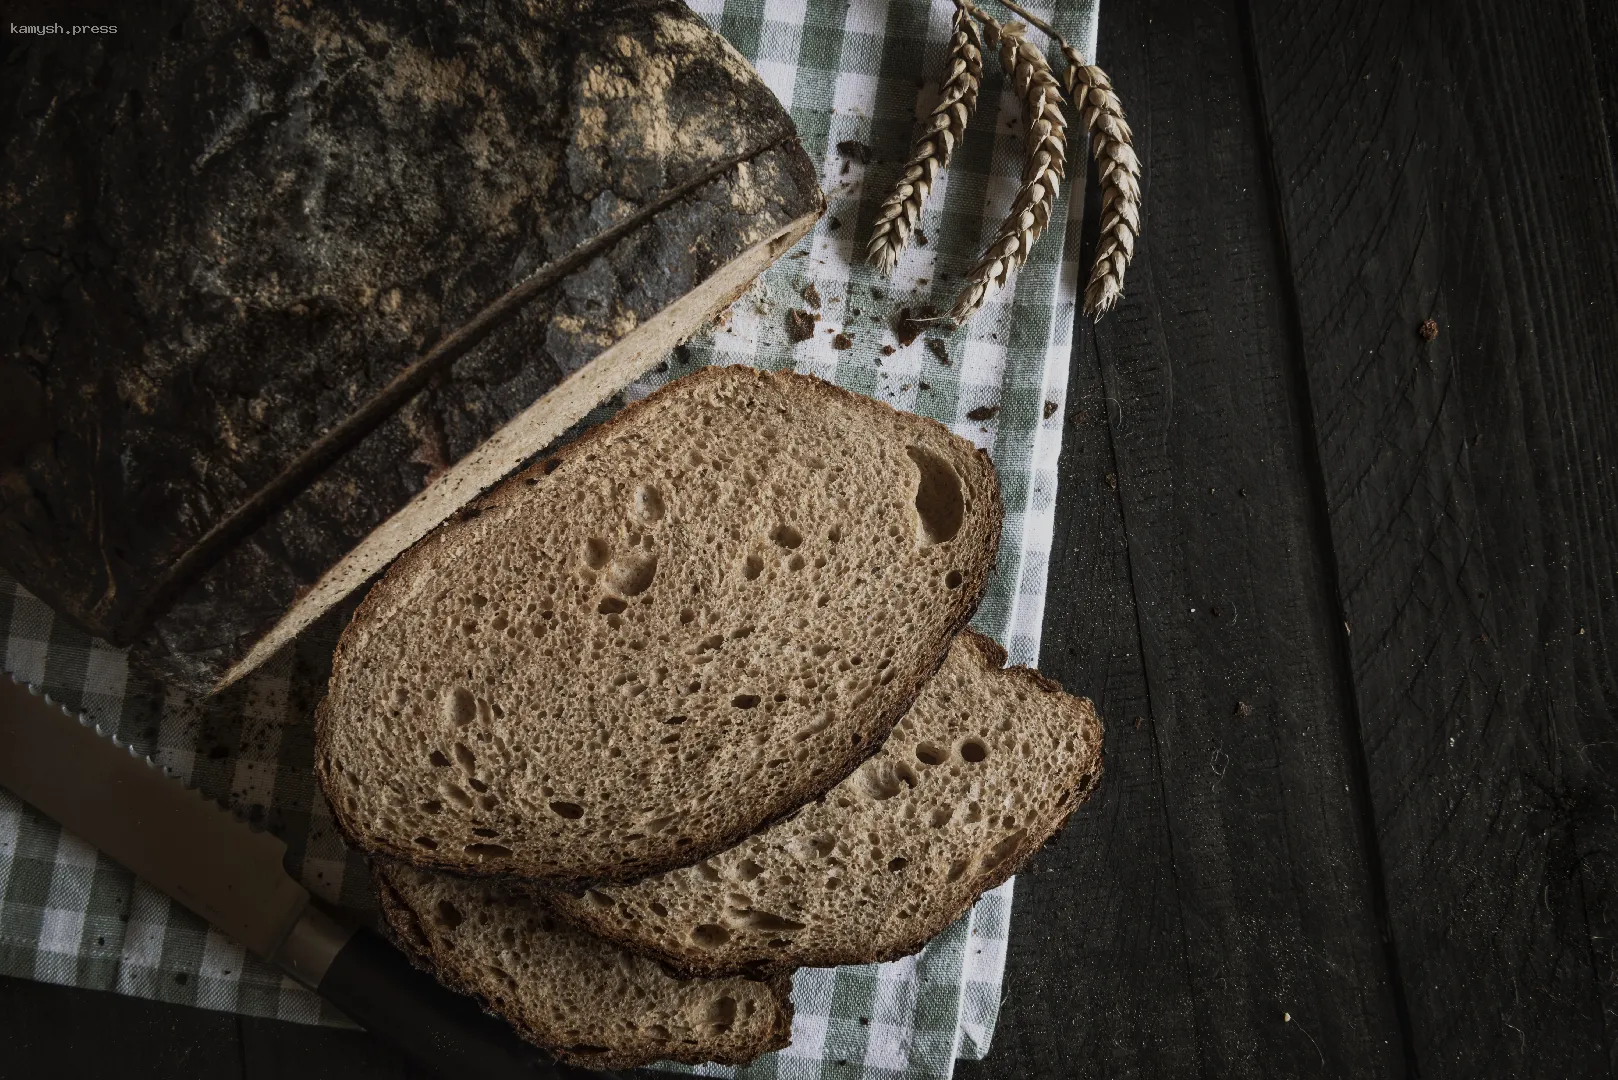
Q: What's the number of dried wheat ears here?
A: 3